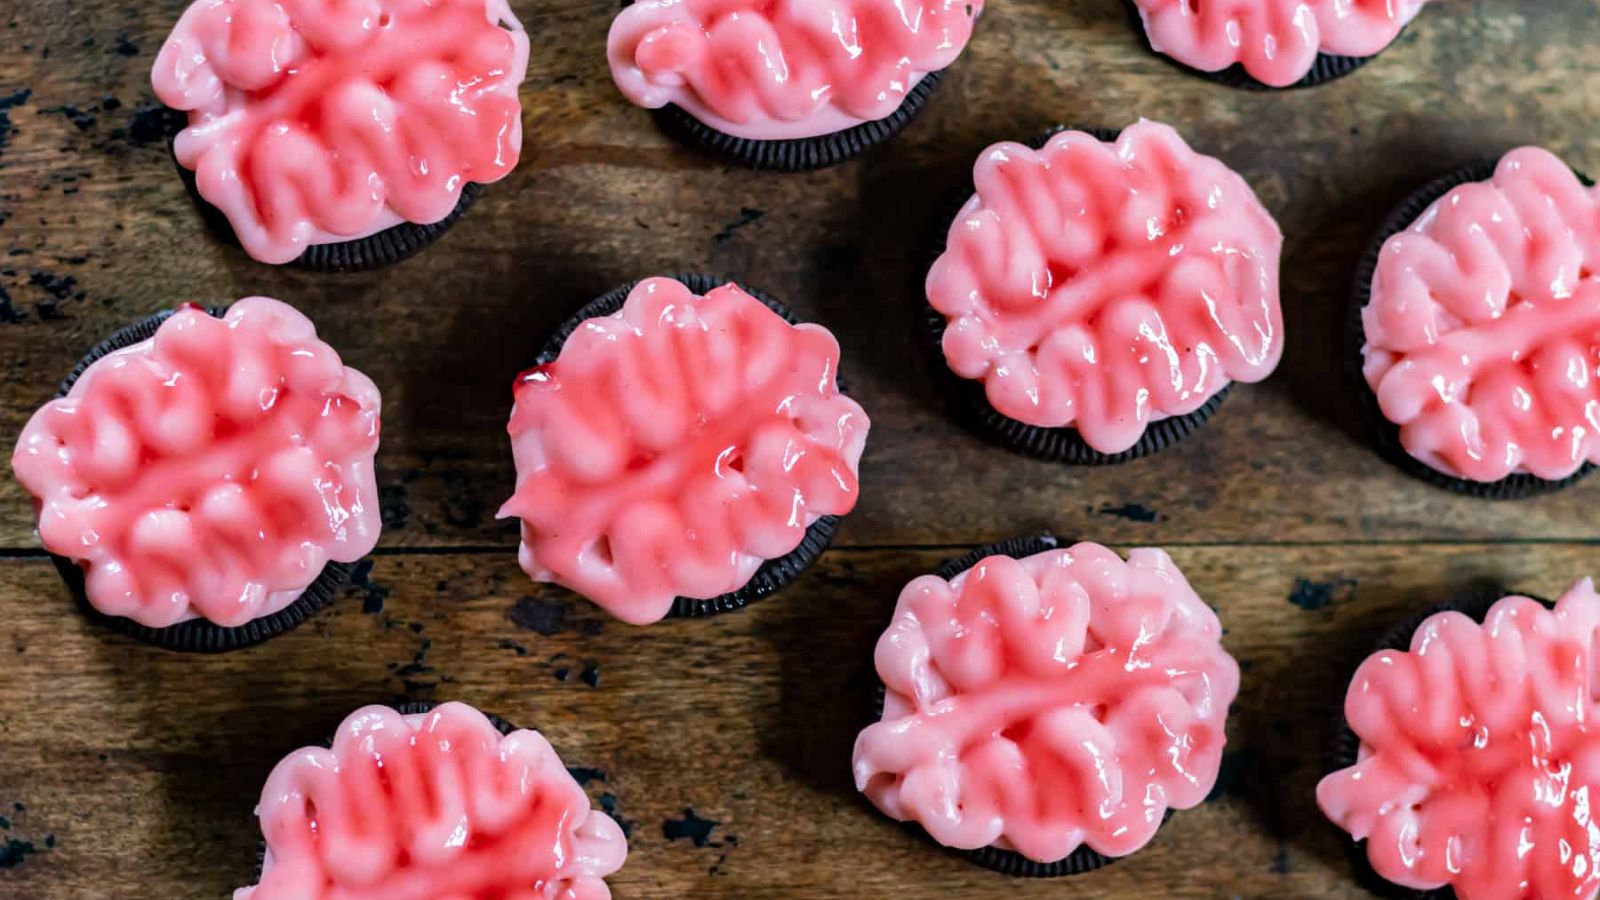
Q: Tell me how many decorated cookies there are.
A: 10